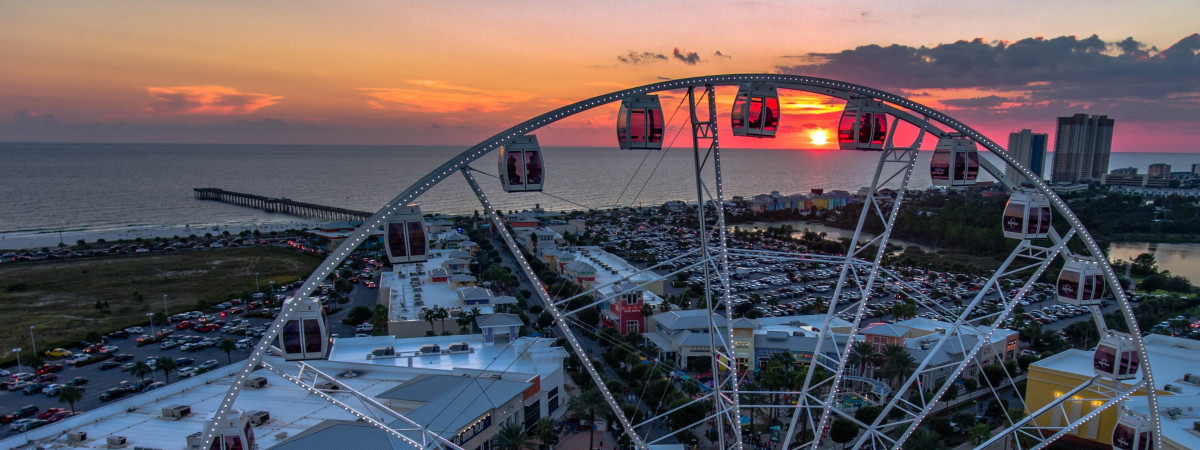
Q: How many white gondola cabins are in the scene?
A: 12